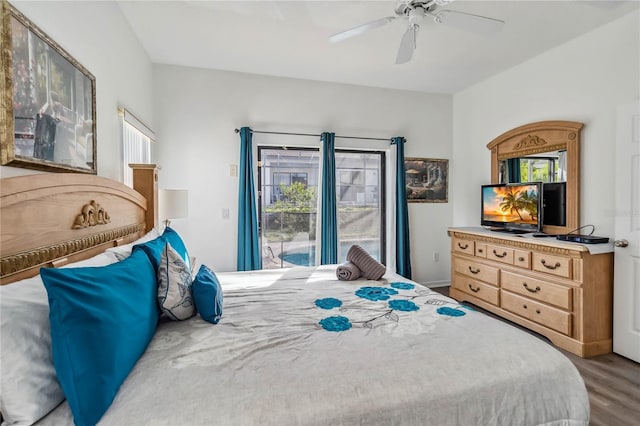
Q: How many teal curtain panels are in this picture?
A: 3